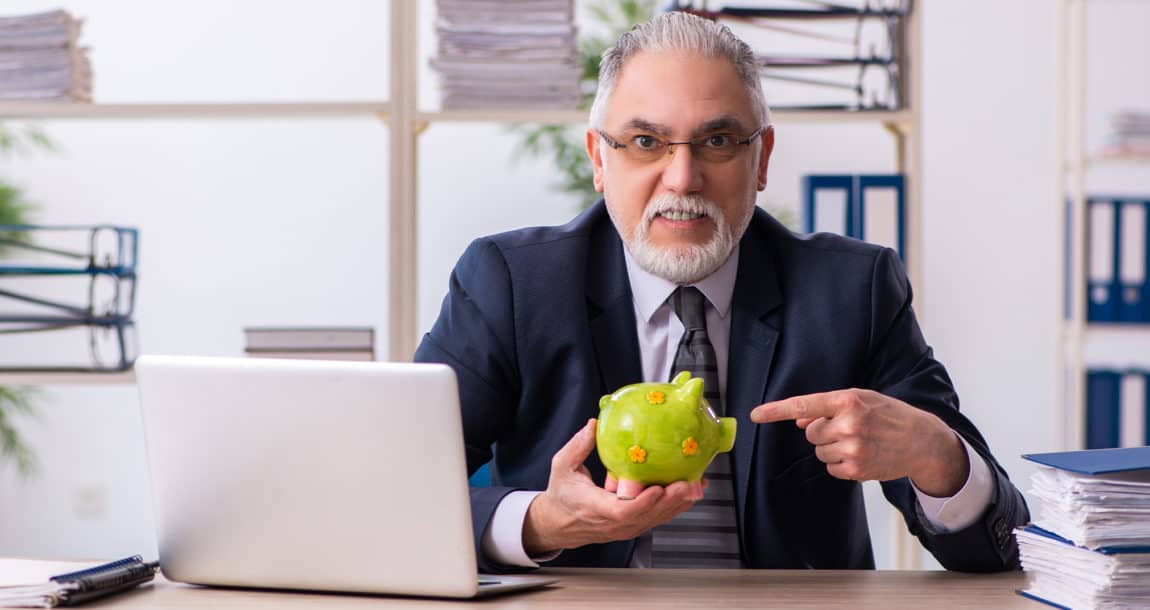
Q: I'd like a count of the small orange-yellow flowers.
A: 3